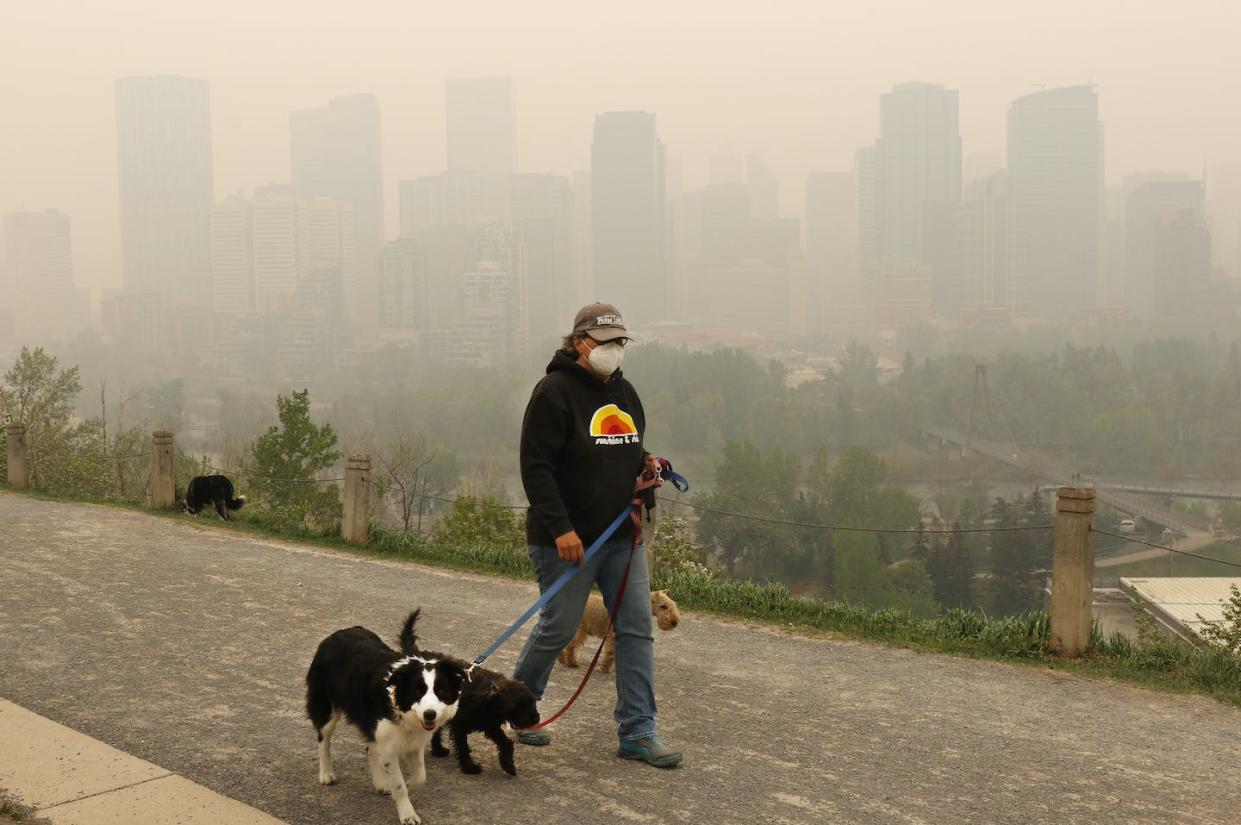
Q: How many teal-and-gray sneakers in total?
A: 2